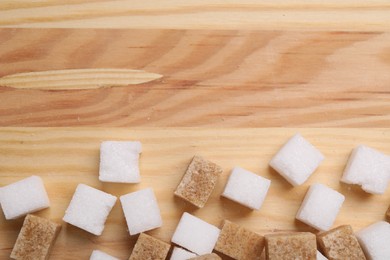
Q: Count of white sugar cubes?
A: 13